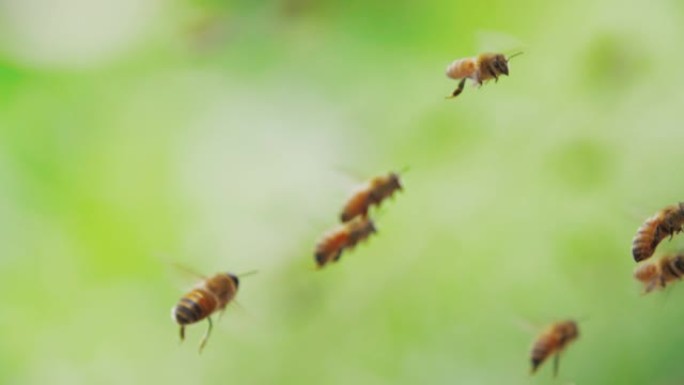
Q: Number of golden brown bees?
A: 7